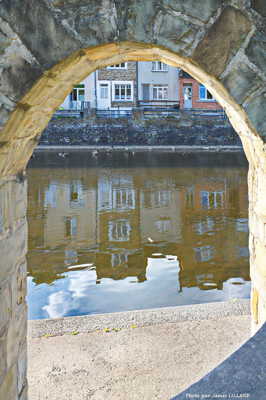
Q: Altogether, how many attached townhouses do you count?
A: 4